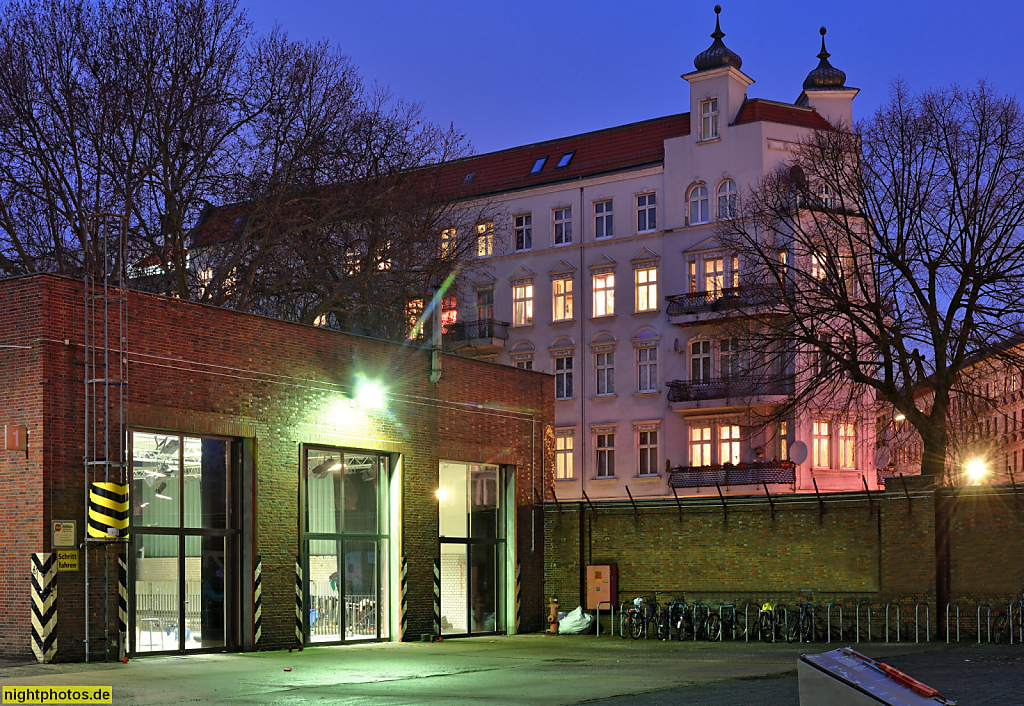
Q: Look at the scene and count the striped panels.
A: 8